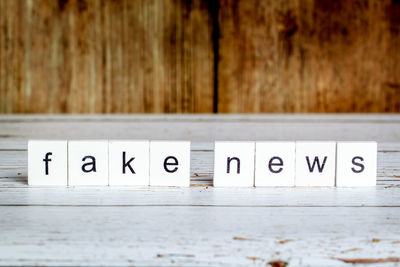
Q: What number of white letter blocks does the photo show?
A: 8